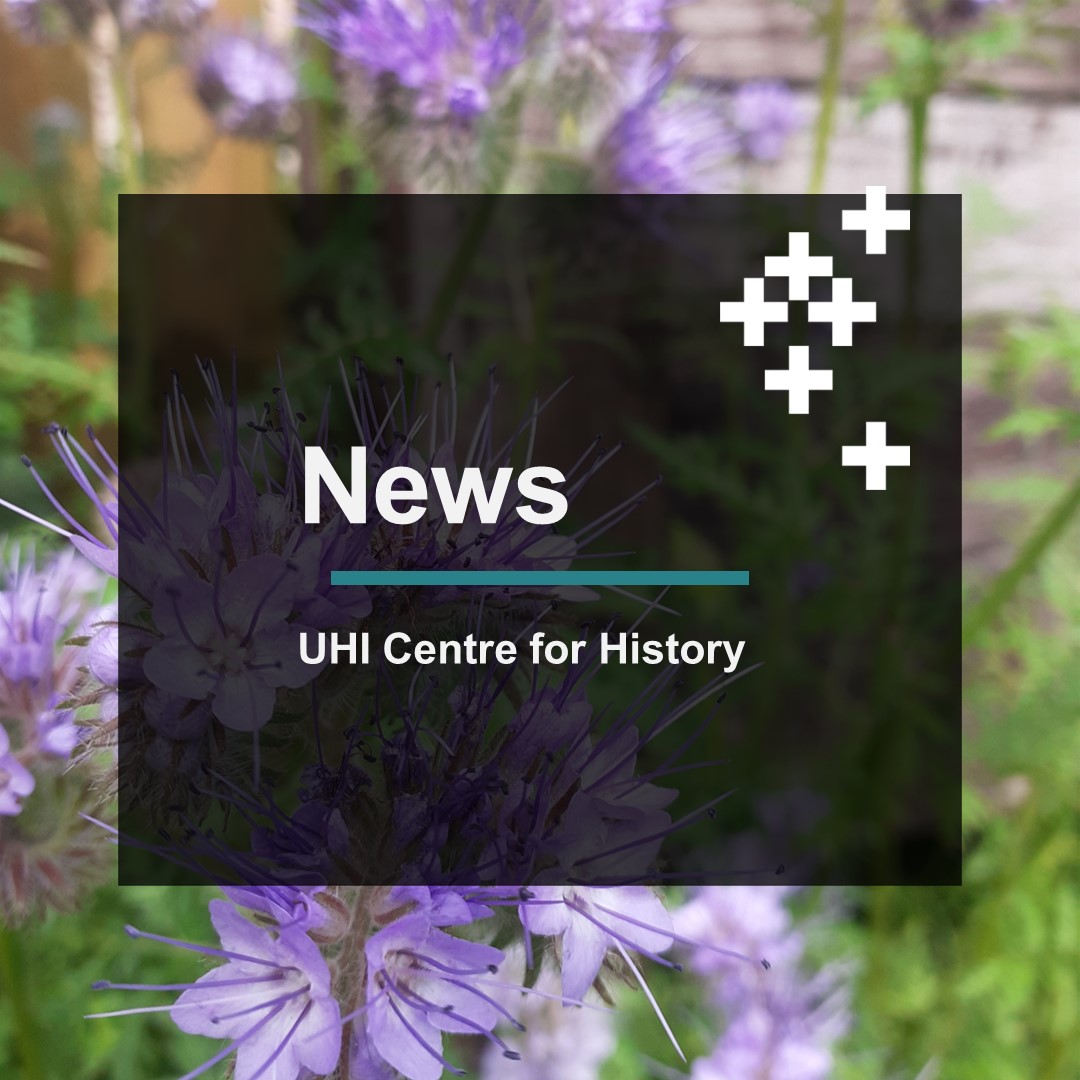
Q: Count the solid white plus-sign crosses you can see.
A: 6